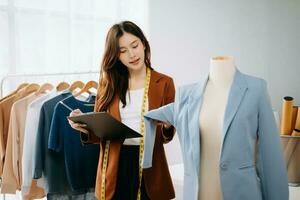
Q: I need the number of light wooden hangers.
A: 6